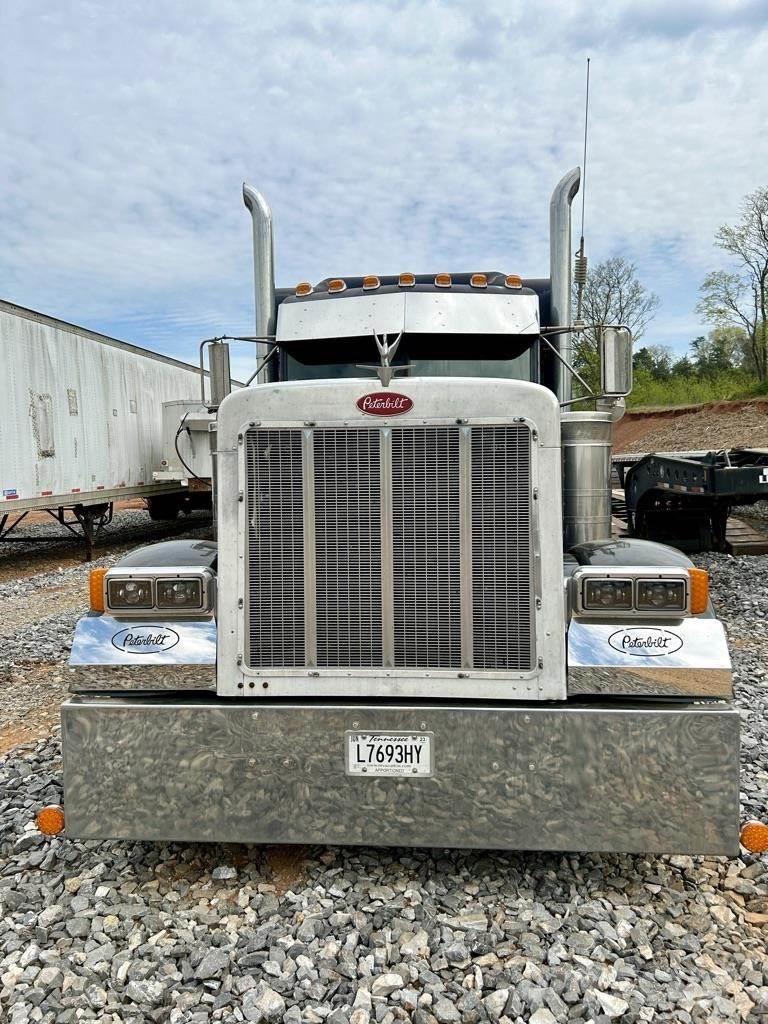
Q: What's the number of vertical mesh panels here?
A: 4